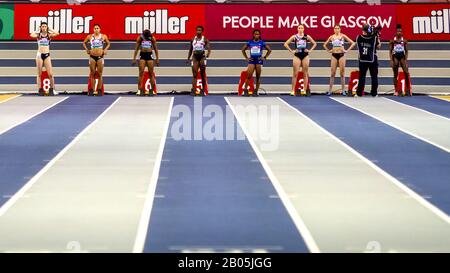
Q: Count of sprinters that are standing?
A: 8